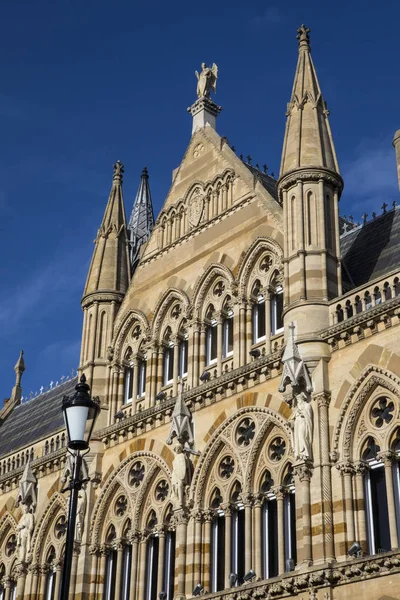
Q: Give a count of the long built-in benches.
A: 0